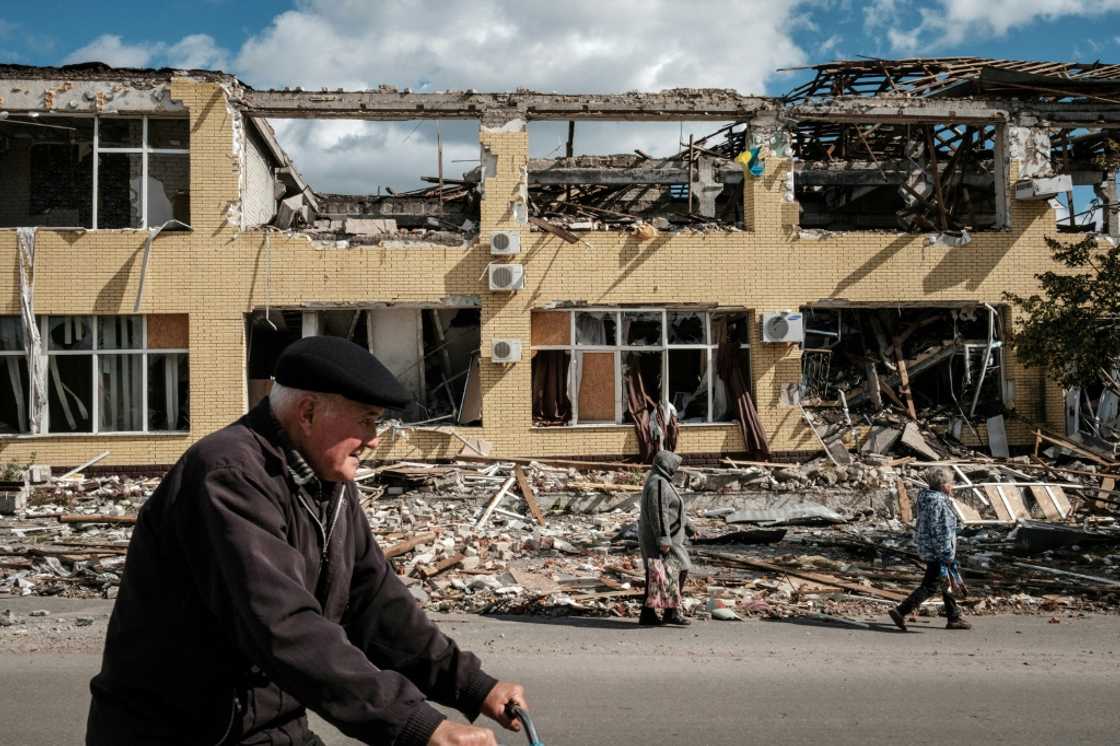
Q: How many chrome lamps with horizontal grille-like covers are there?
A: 0